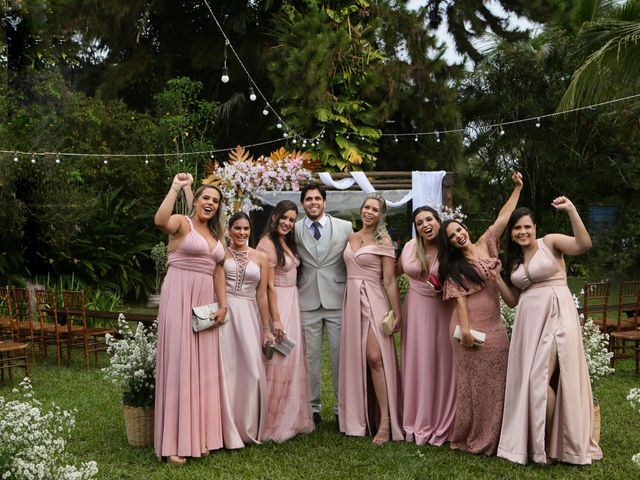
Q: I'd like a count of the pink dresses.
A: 7